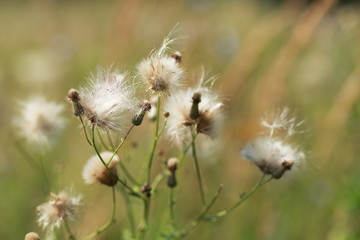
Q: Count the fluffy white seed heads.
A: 7